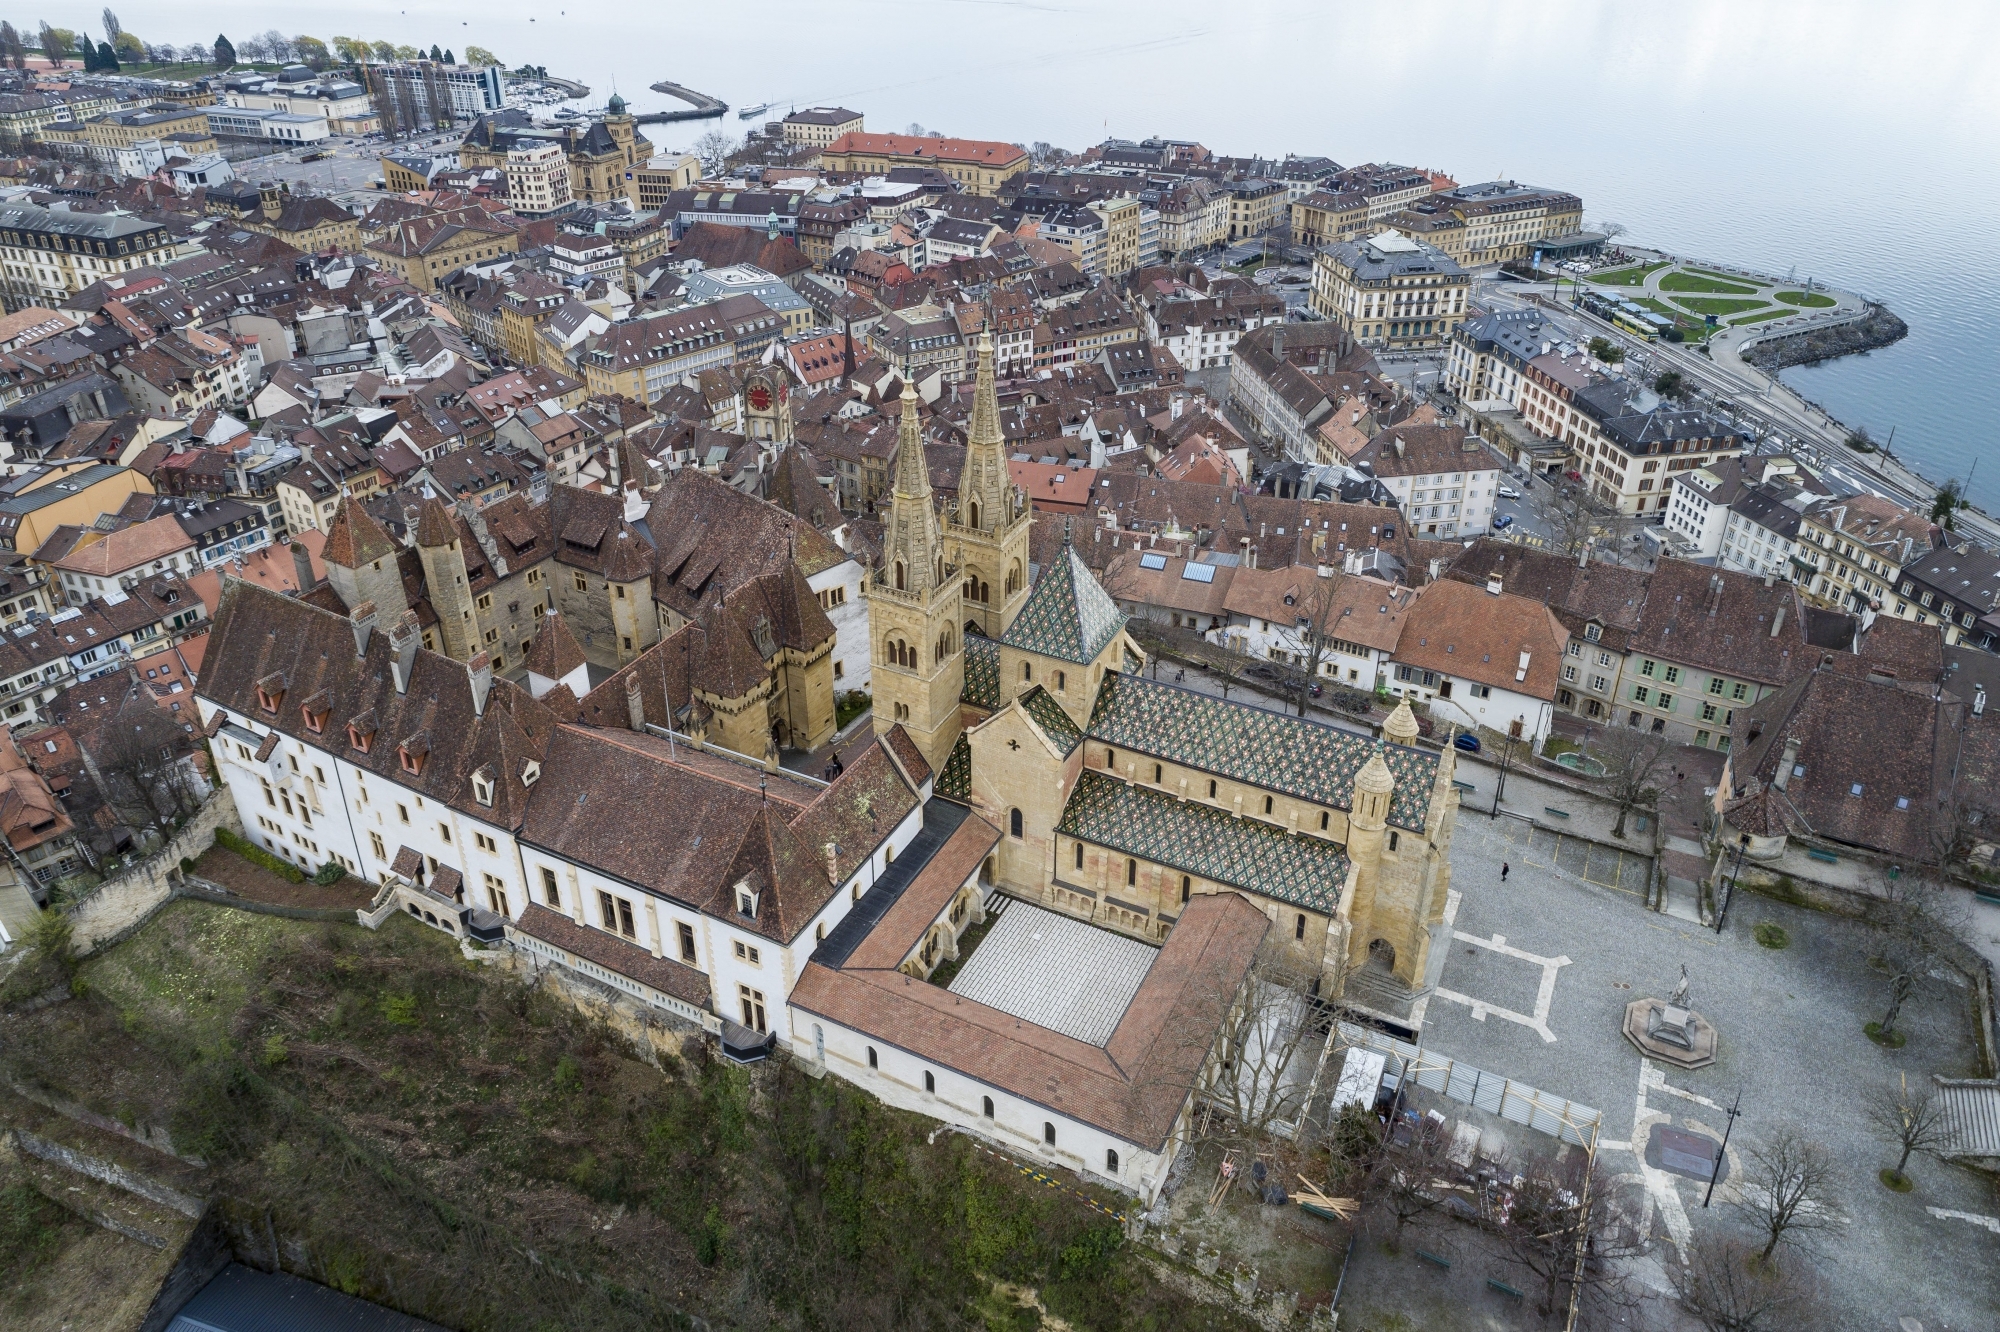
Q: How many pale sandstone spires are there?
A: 2